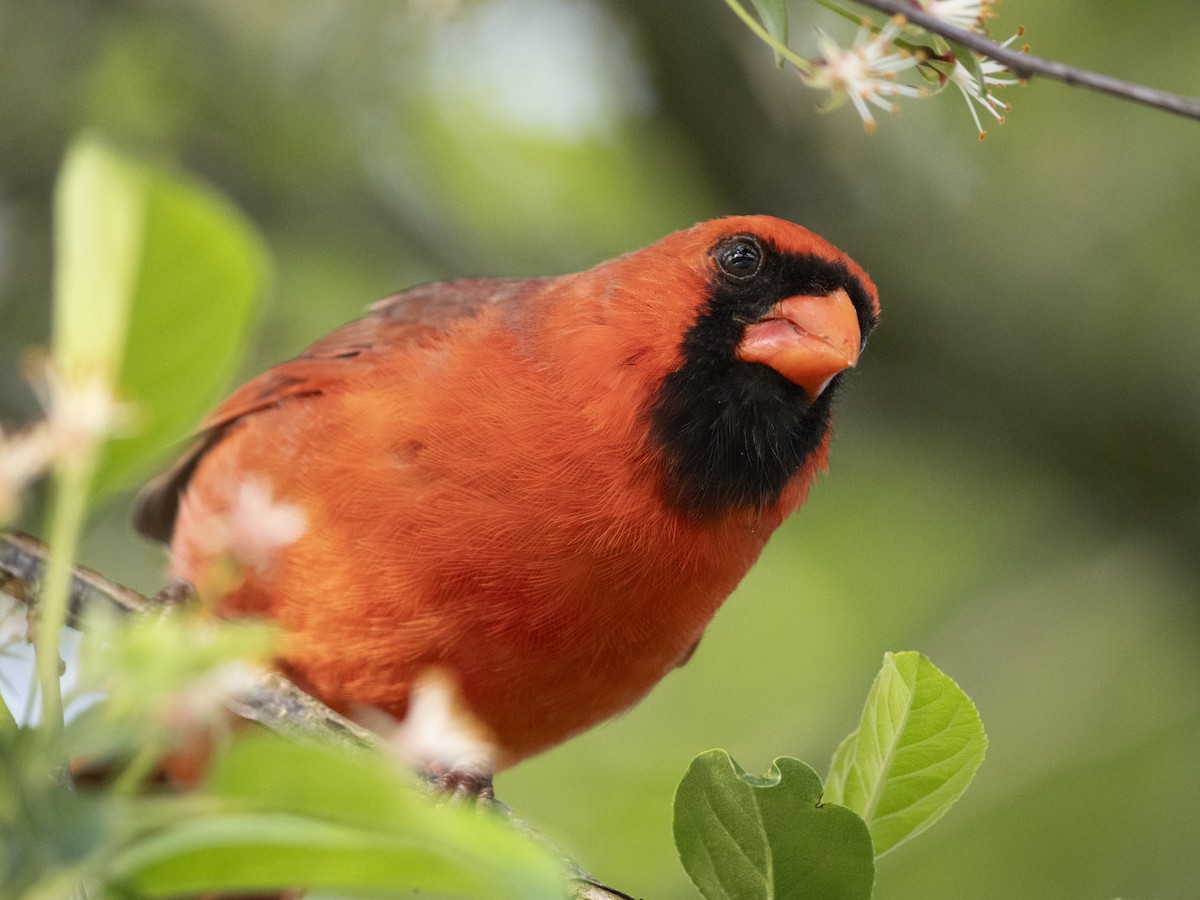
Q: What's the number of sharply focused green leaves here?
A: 2